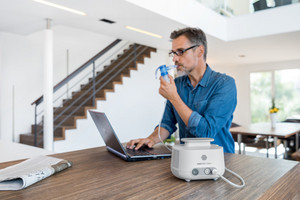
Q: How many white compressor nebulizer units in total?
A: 1